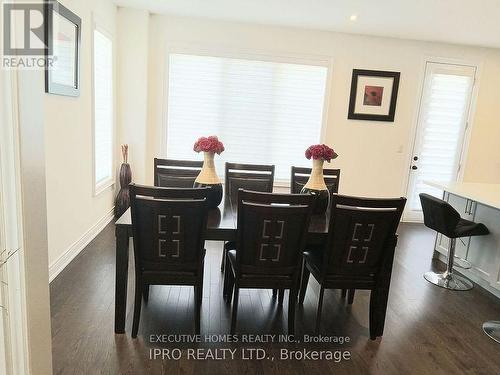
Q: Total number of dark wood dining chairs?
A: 6